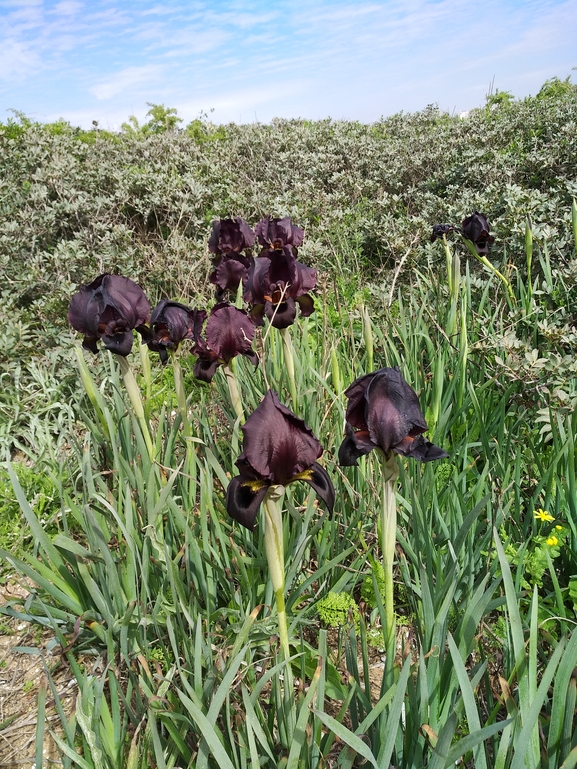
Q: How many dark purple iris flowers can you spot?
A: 11